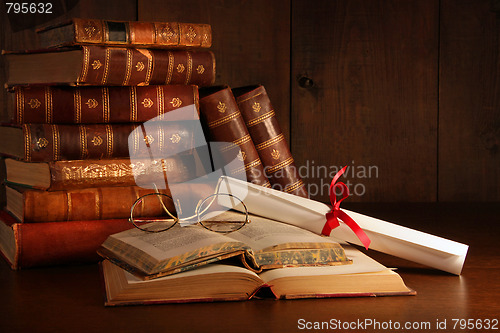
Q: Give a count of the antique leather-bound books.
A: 11